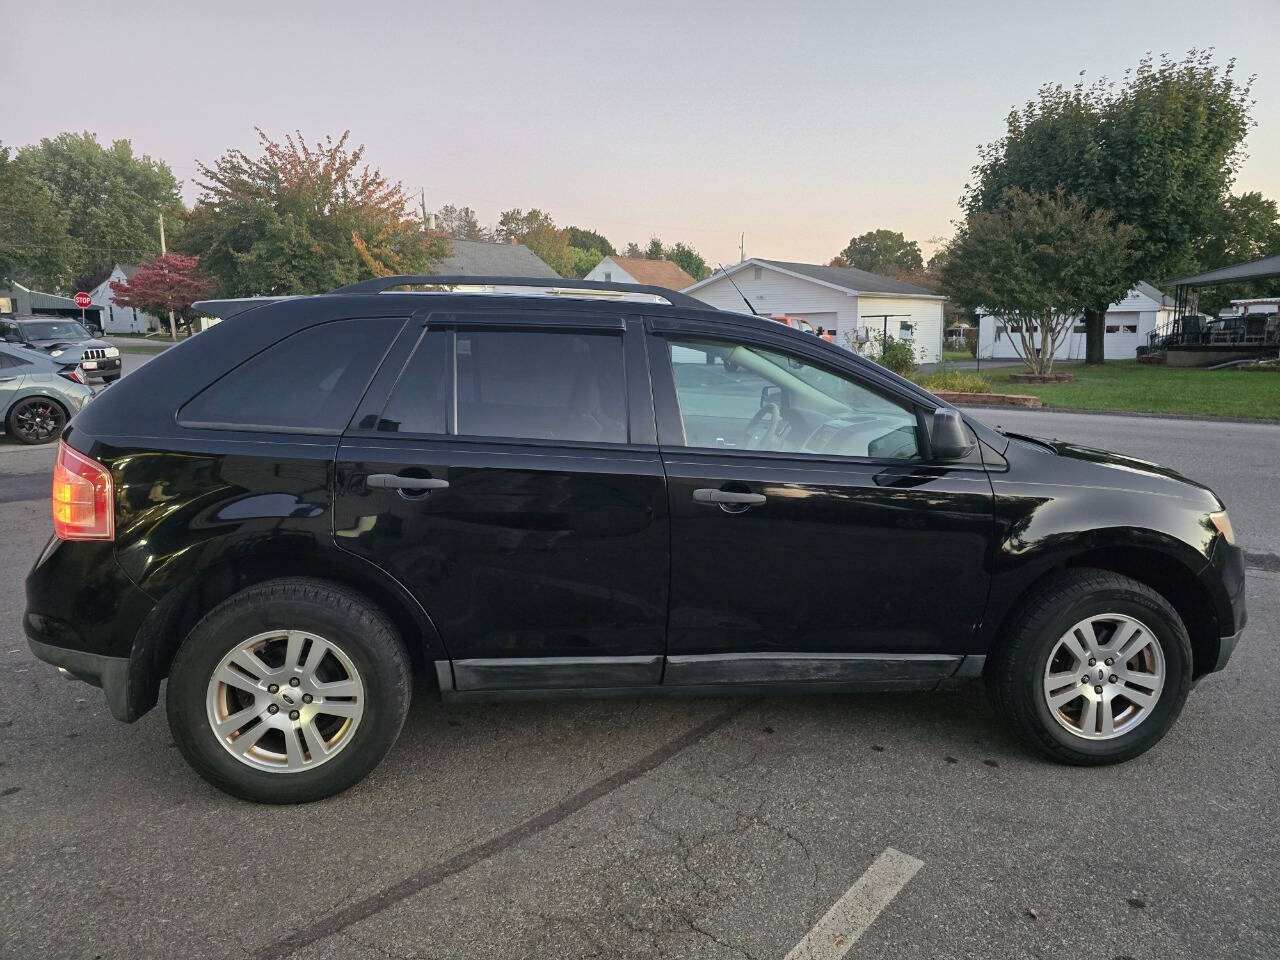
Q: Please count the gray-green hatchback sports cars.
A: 1